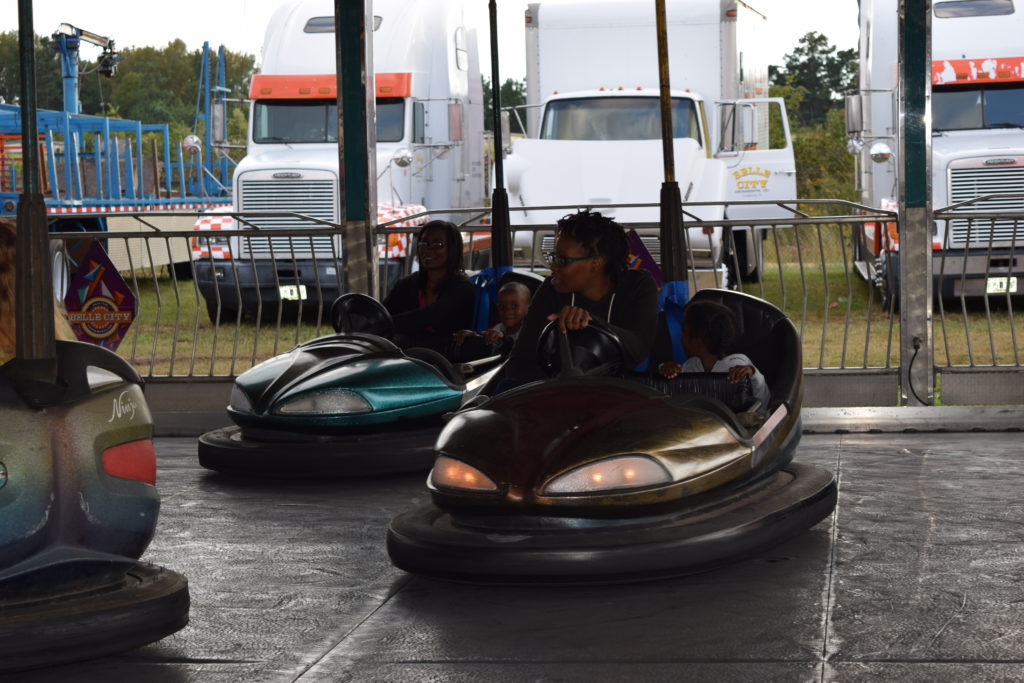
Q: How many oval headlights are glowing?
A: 2